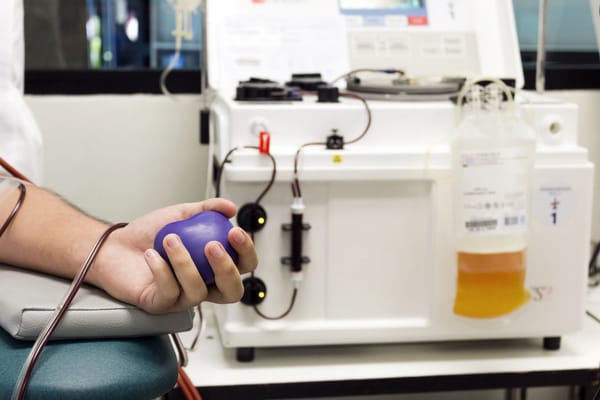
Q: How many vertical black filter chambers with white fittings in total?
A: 1